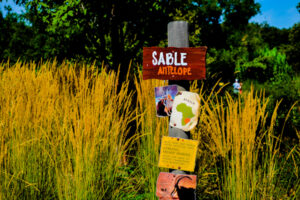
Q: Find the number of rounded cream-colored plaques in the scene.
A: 1